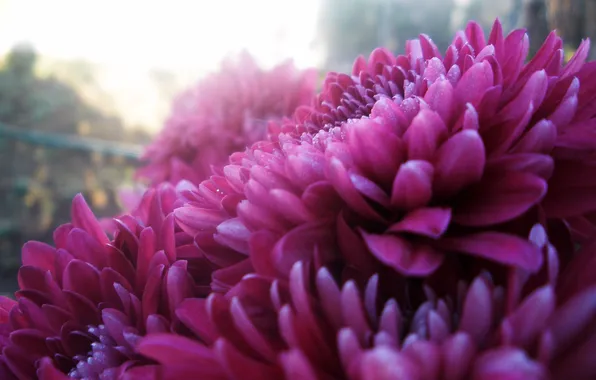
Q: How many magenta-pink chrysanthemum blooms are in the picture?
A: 4